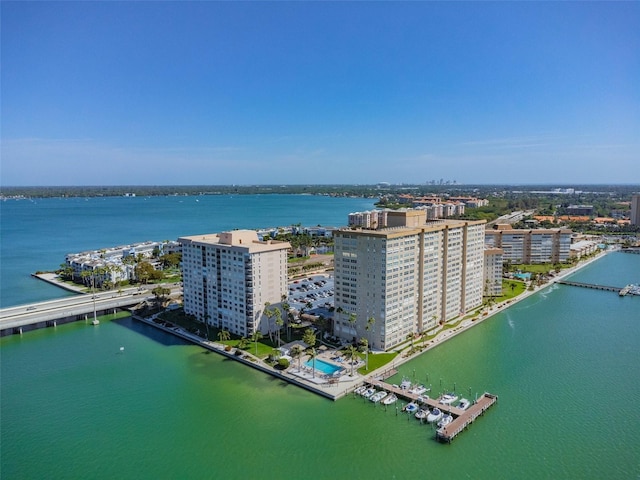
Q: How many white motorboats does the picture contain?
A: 12